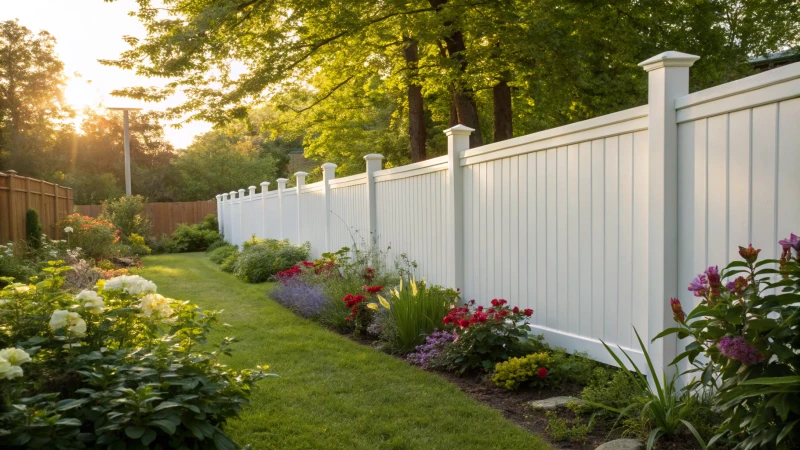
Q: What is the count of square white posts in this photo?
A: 12